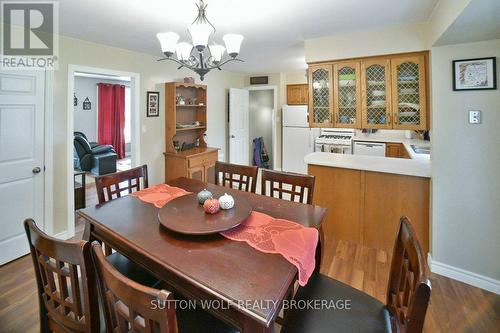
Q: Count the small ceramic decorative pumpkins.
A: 3